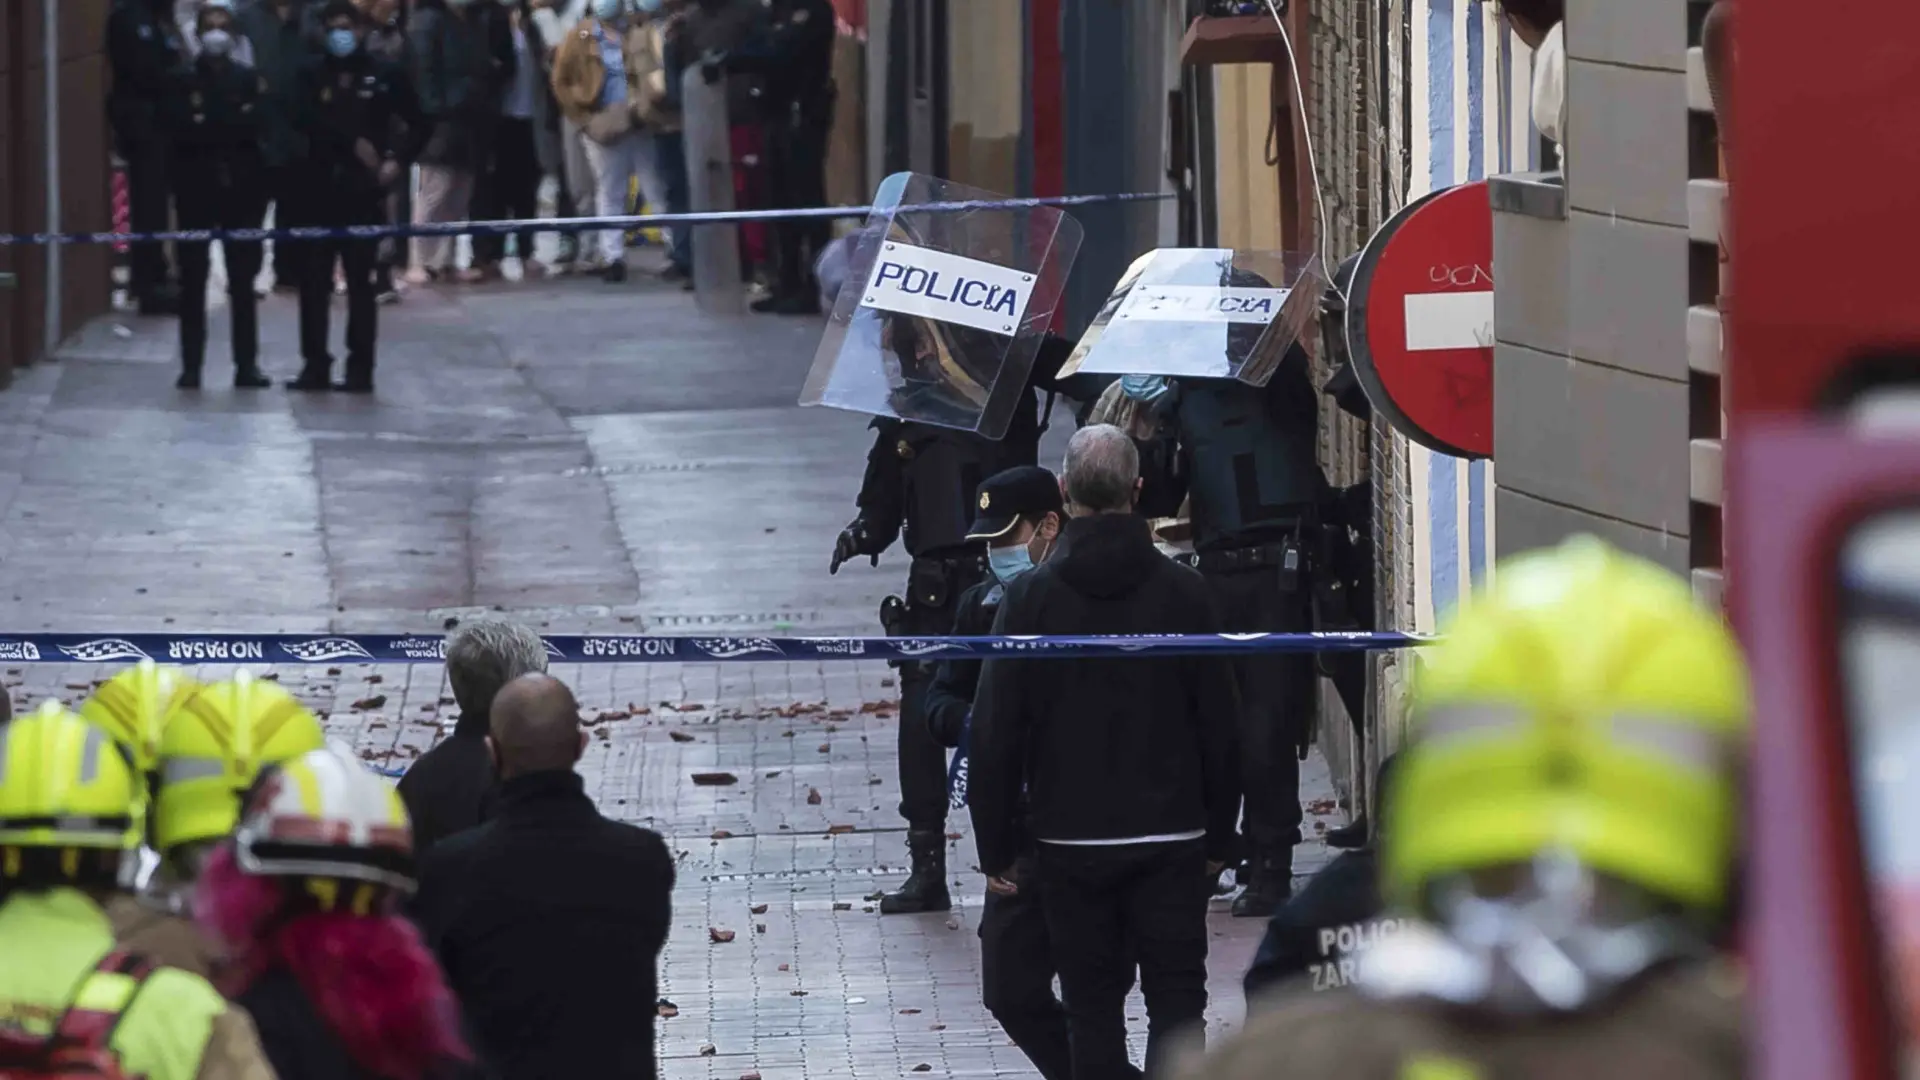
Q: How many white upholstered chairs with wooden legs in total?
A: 0